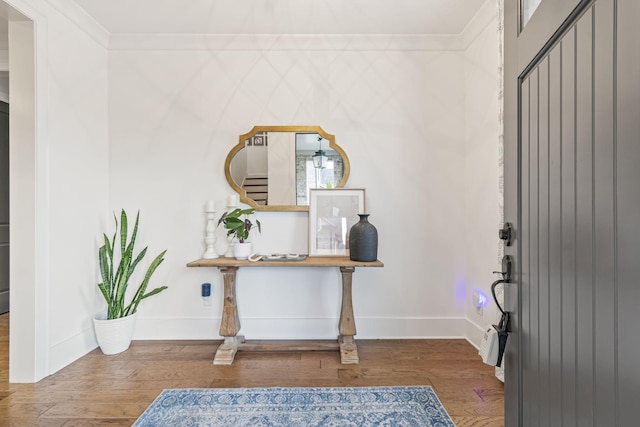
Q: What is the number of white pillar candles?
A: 2